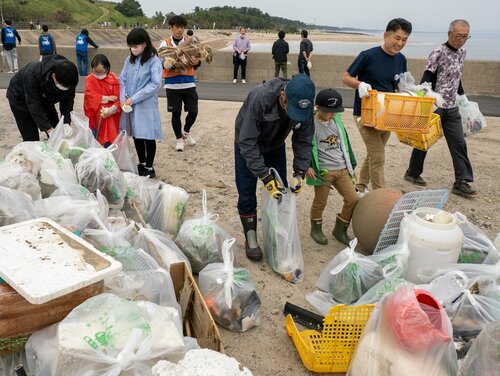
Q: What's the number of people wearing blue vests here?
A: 3